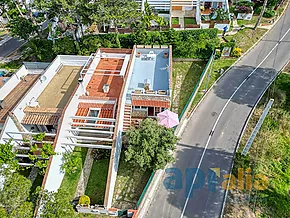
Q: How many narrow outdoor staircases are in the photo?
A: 1